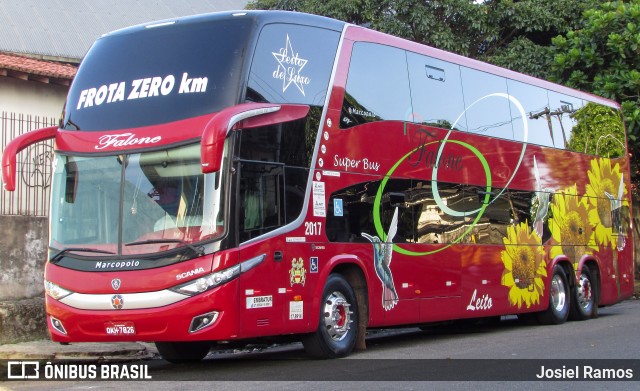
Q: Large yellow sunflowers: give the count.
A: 3